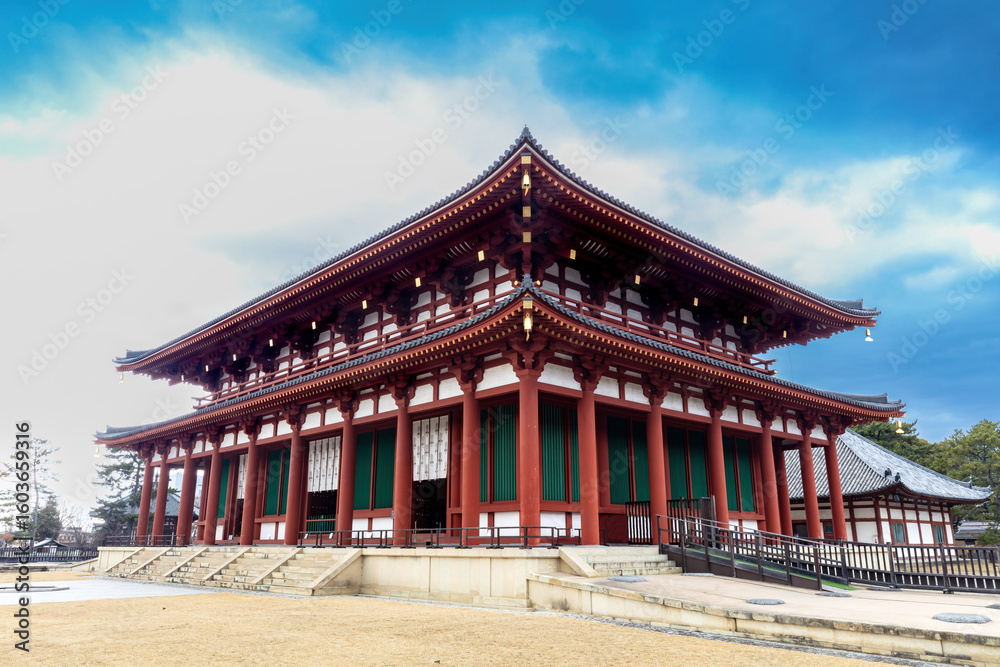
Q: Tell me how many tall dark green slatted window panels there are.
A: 15